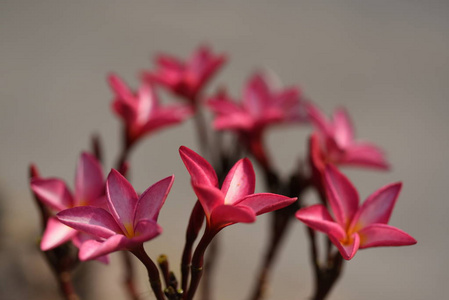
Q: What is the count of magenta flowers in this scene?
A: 8